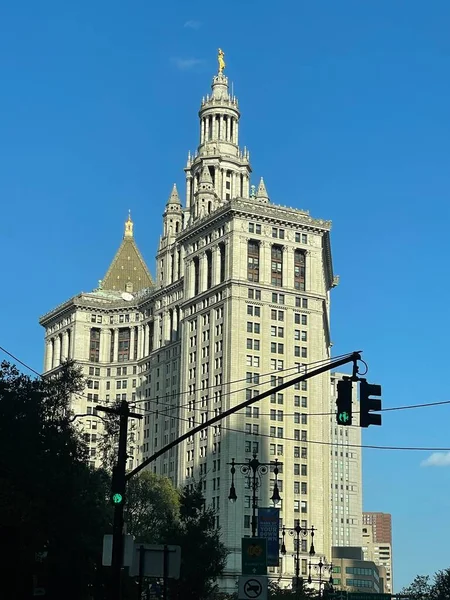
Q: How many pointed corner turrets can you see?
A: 3